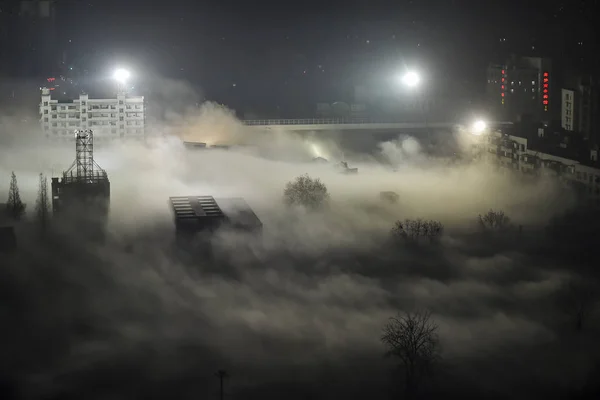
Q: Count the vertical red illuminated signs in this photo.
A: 2